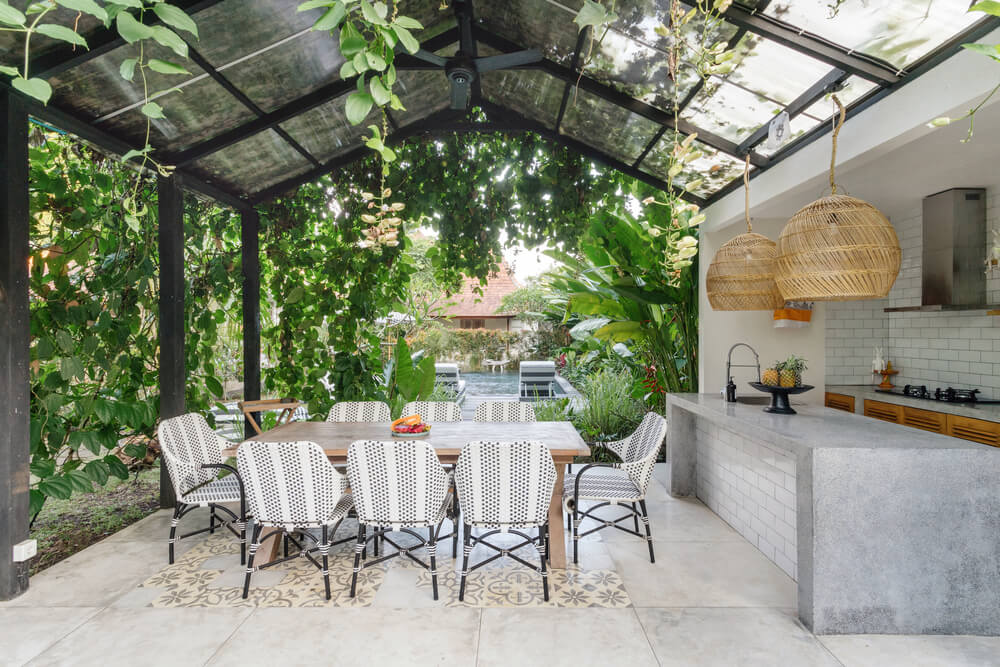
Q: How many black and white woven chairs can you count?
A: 8